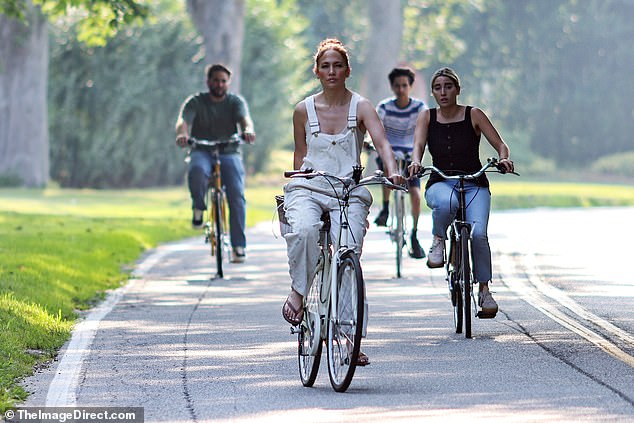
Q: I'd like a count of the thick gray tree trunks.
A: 3